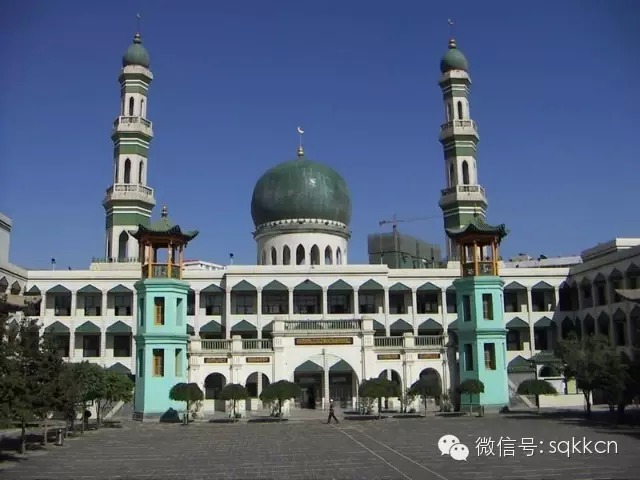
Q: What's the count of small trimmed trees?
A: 7